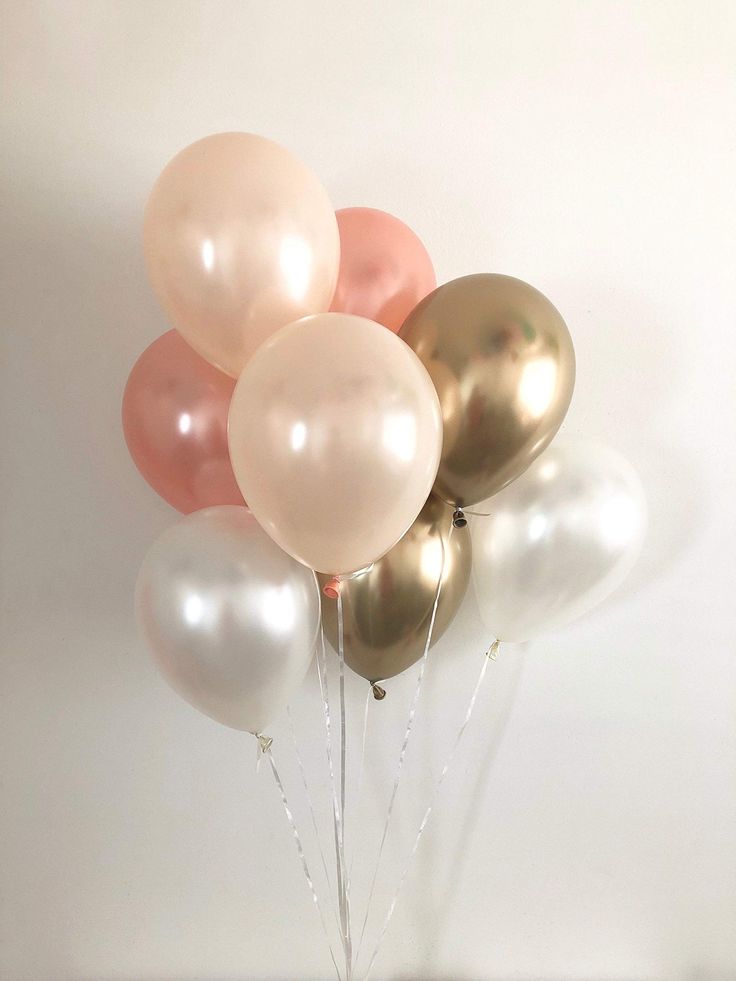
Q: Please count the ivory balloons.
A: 2